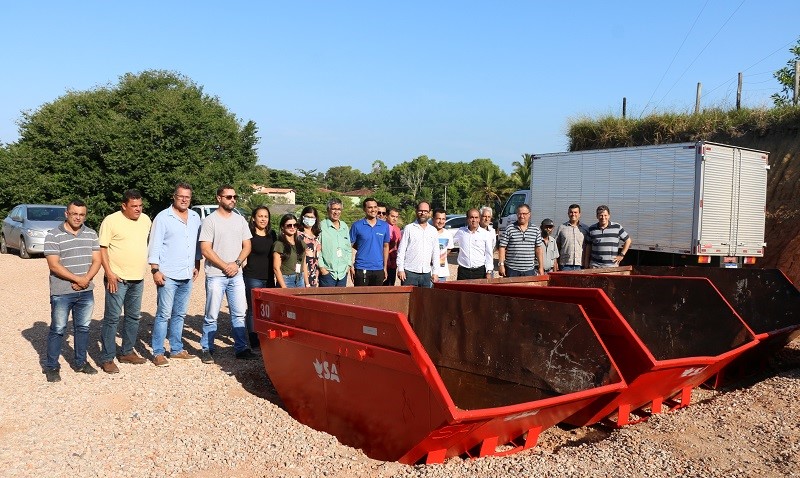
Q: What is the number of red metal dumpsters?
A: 3